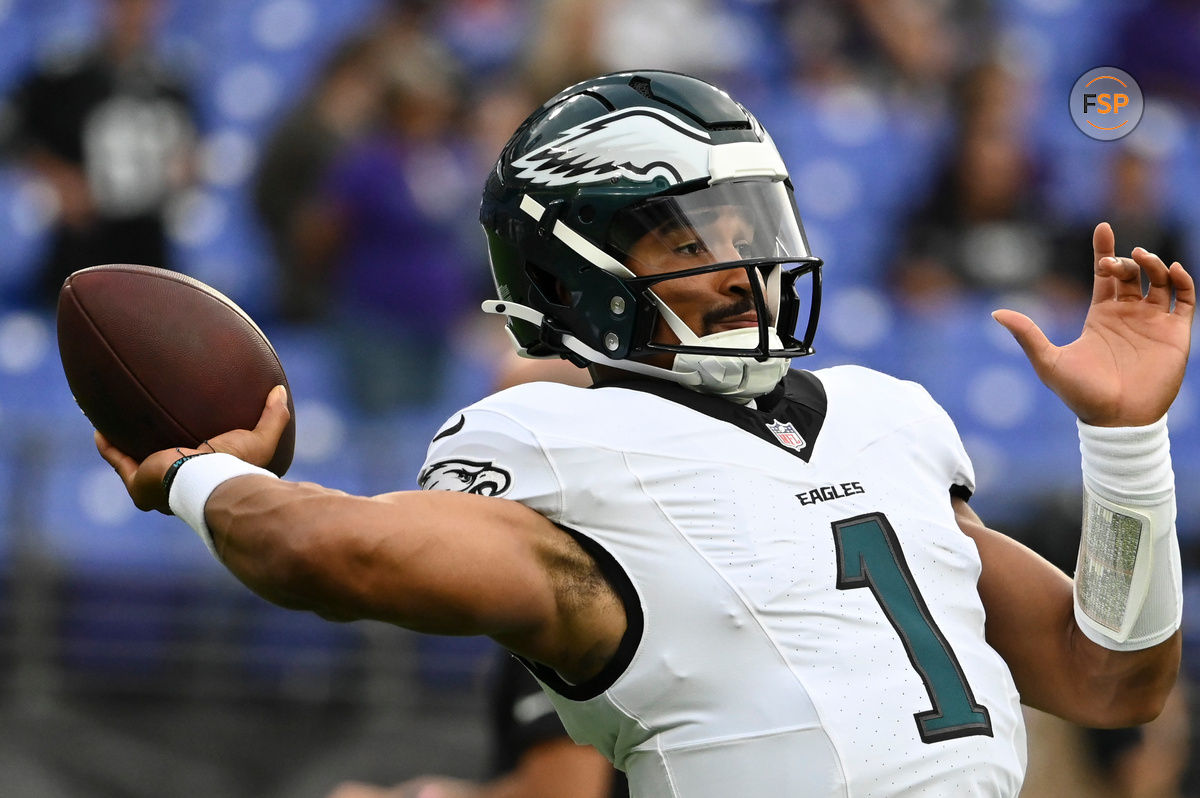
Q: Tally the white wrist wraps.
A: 2